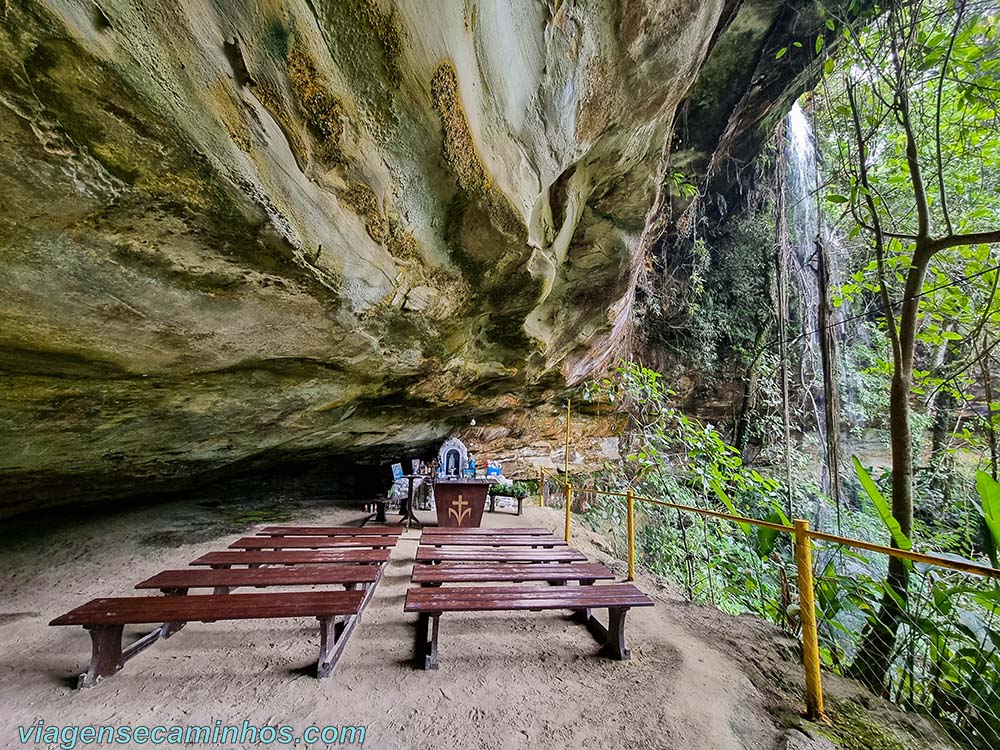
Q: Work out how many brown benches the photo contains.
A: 10